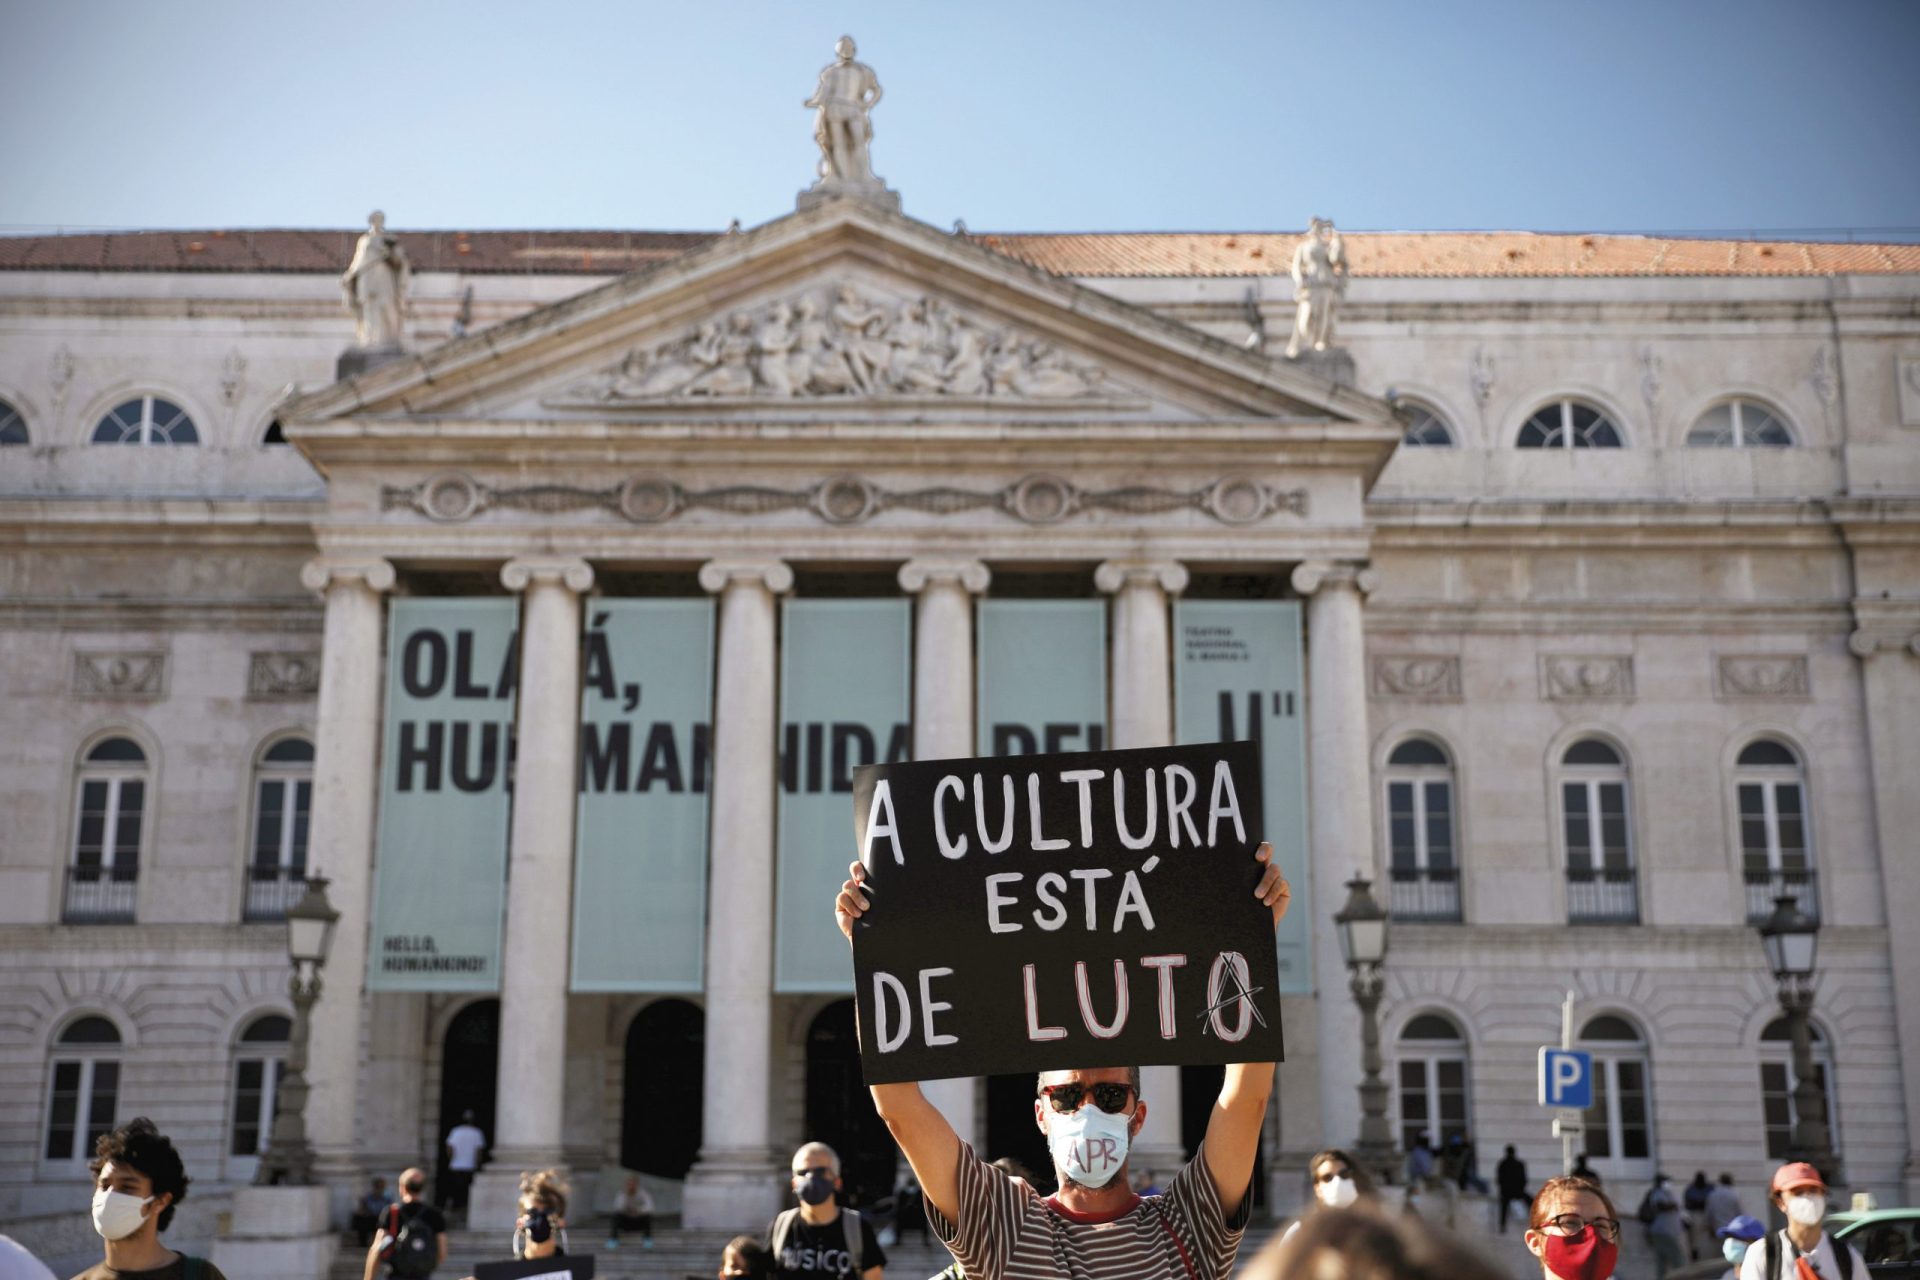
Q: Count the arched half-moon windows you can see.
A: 6